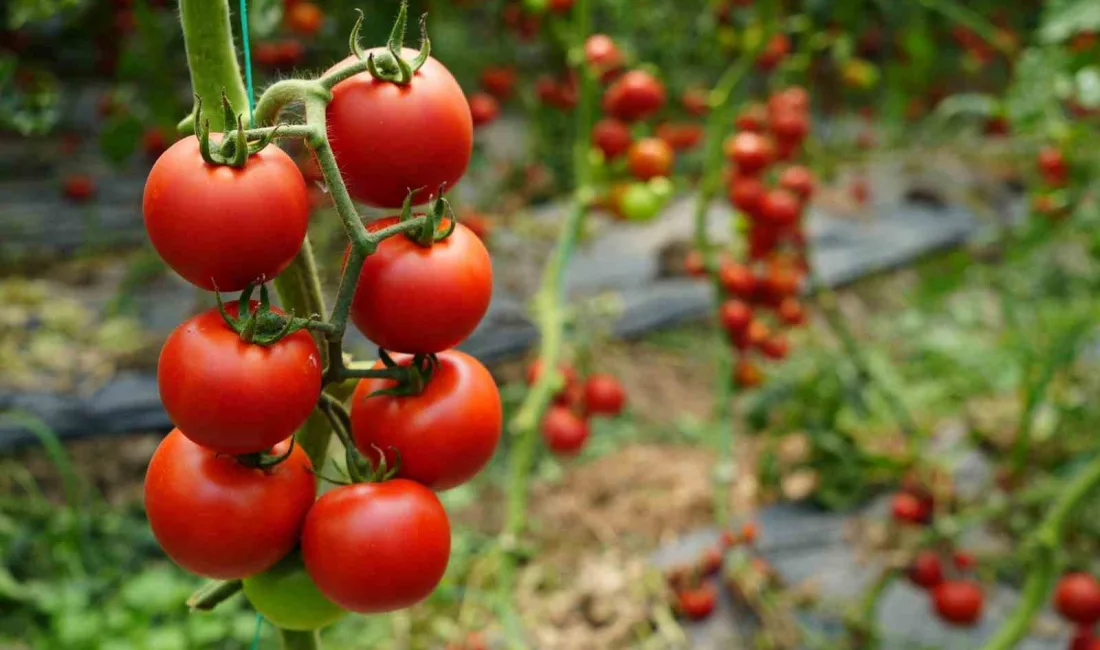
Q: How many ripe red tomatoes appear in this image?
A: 7